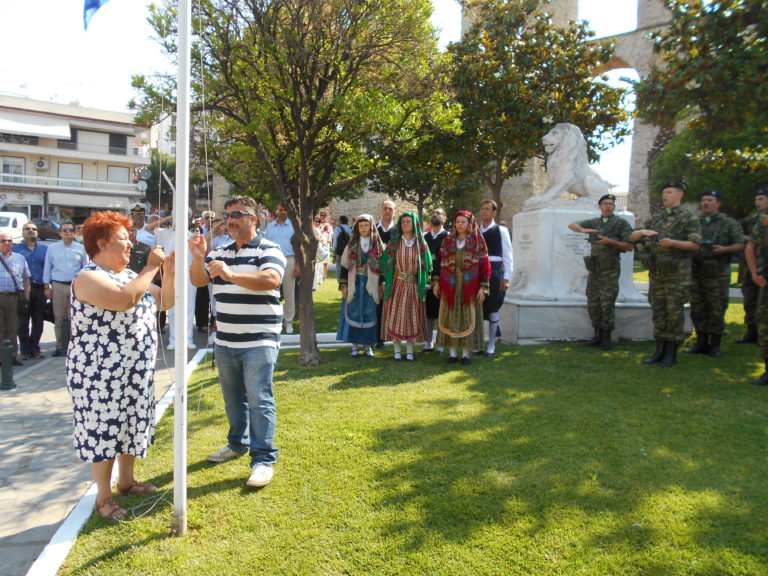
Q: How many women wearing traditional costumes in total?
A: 3